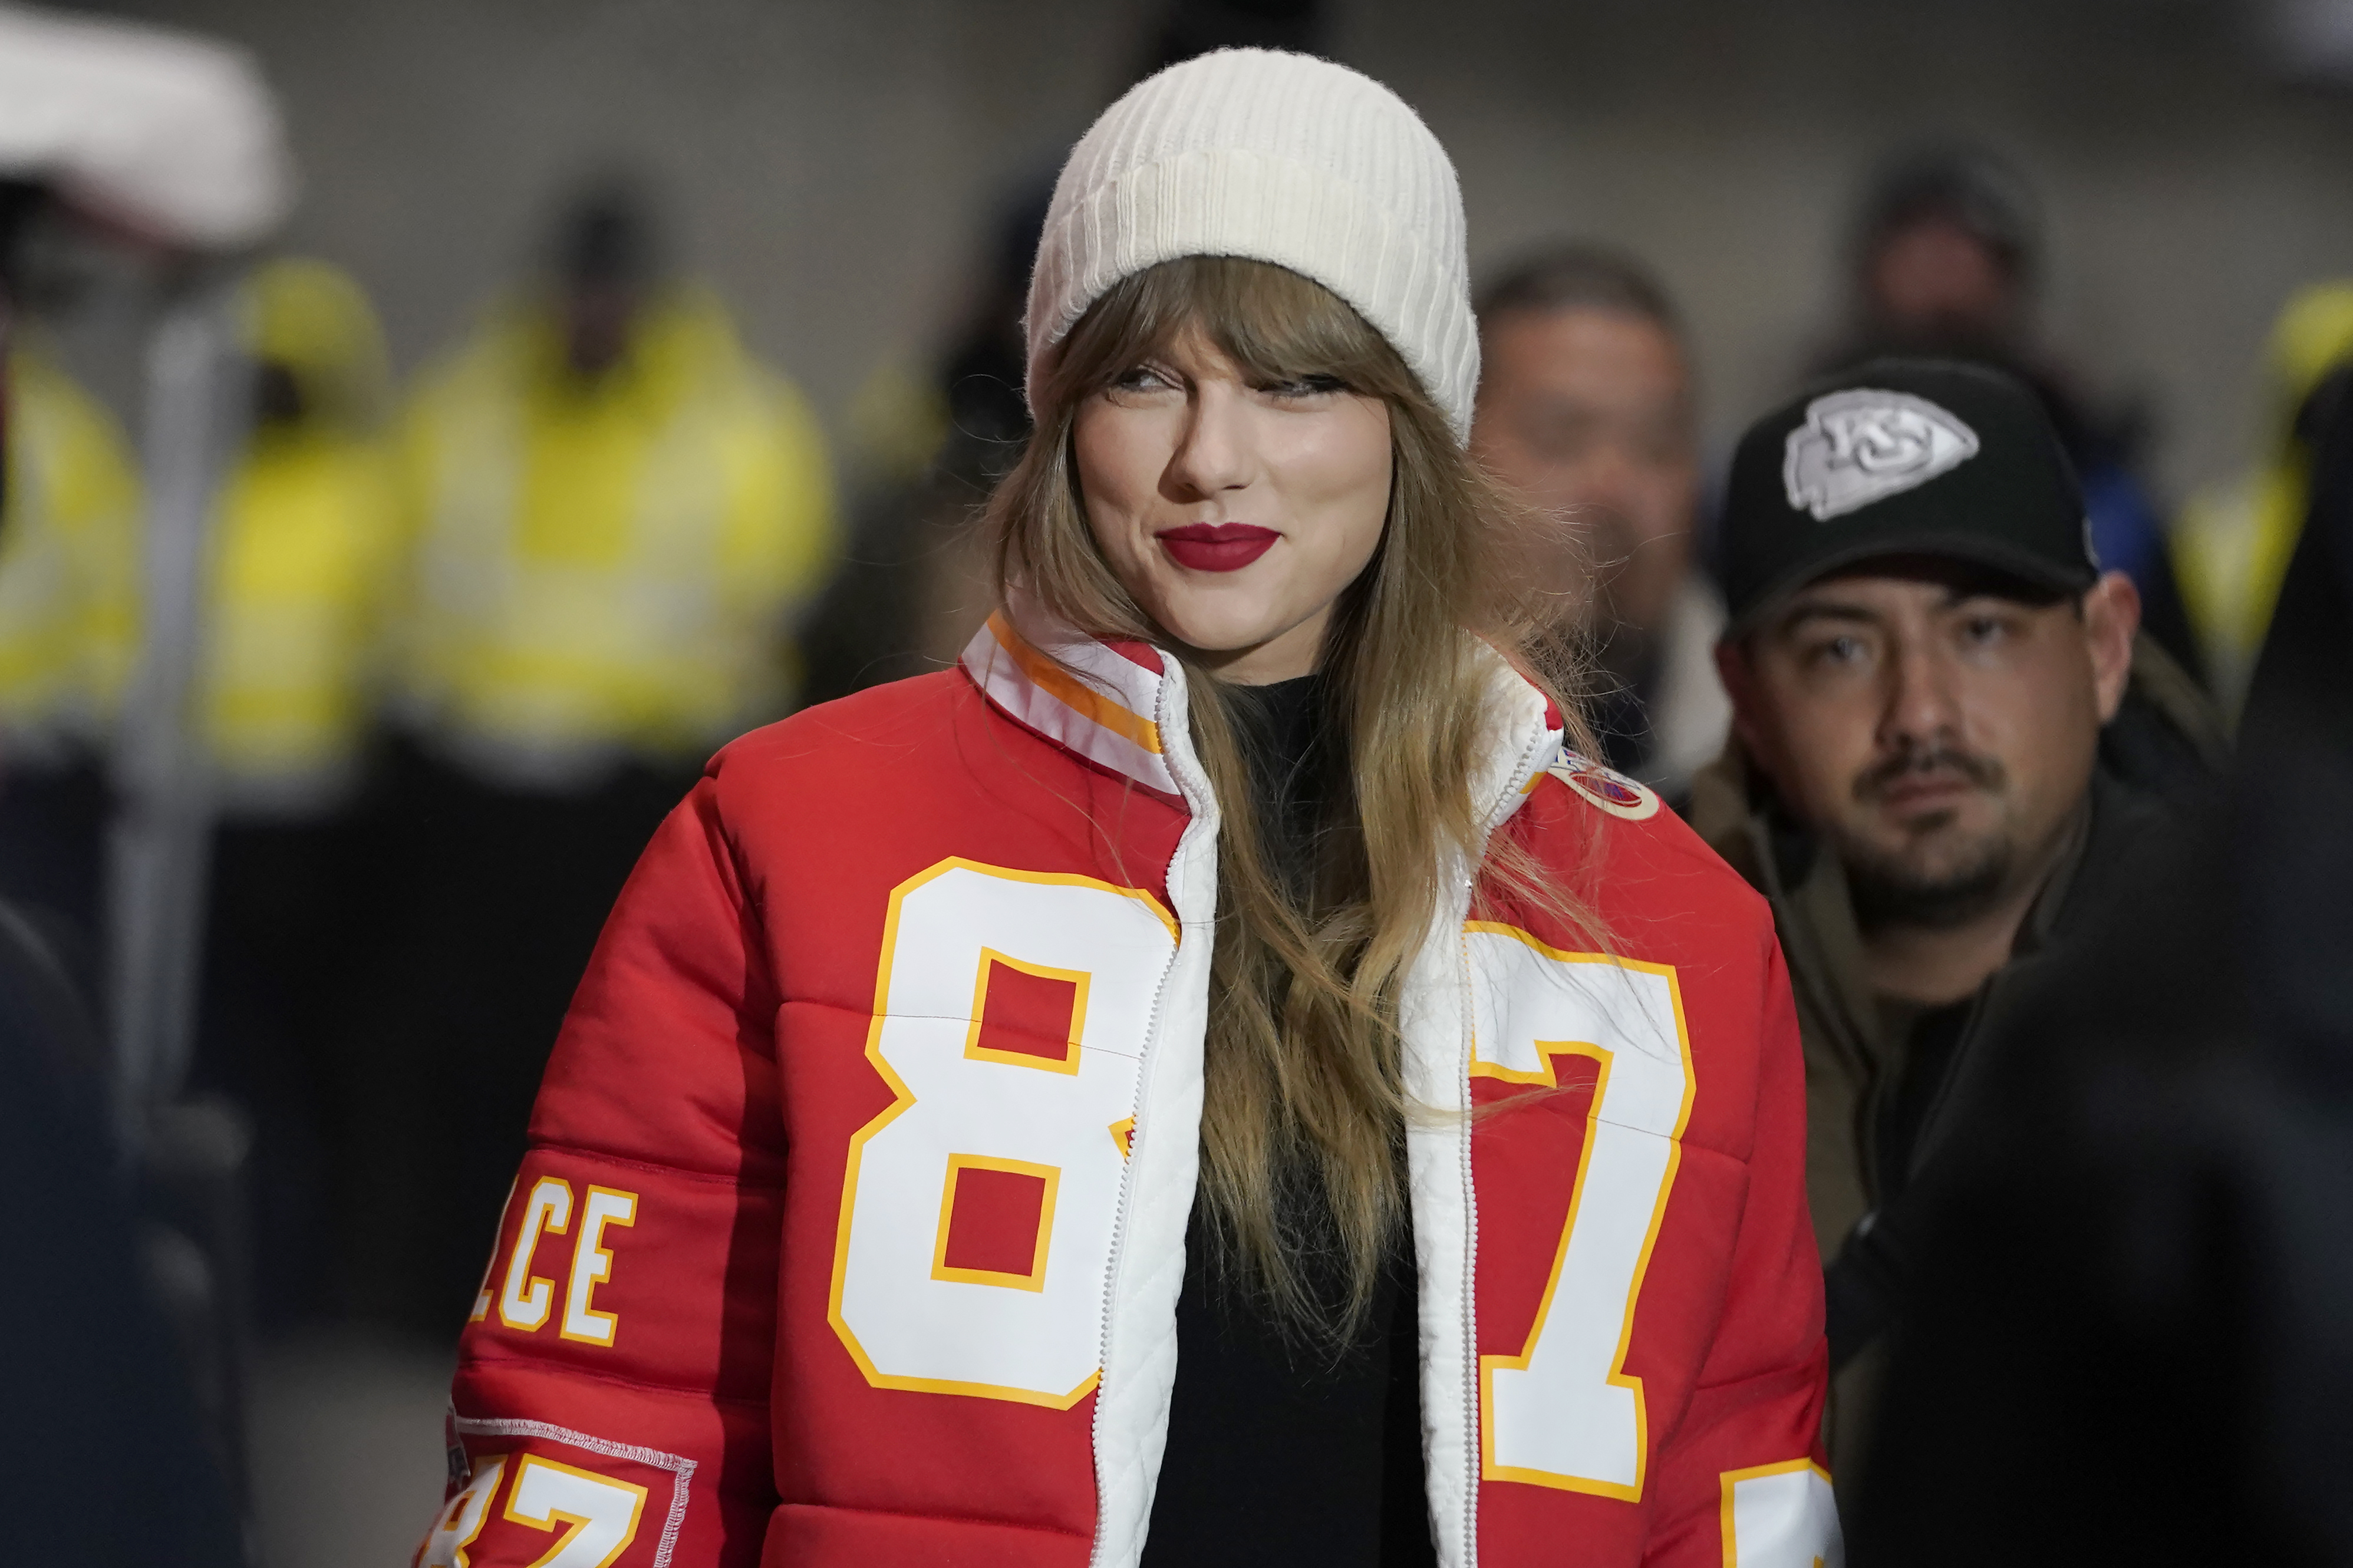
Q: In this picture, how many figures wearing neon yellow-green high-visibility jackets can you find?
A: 4